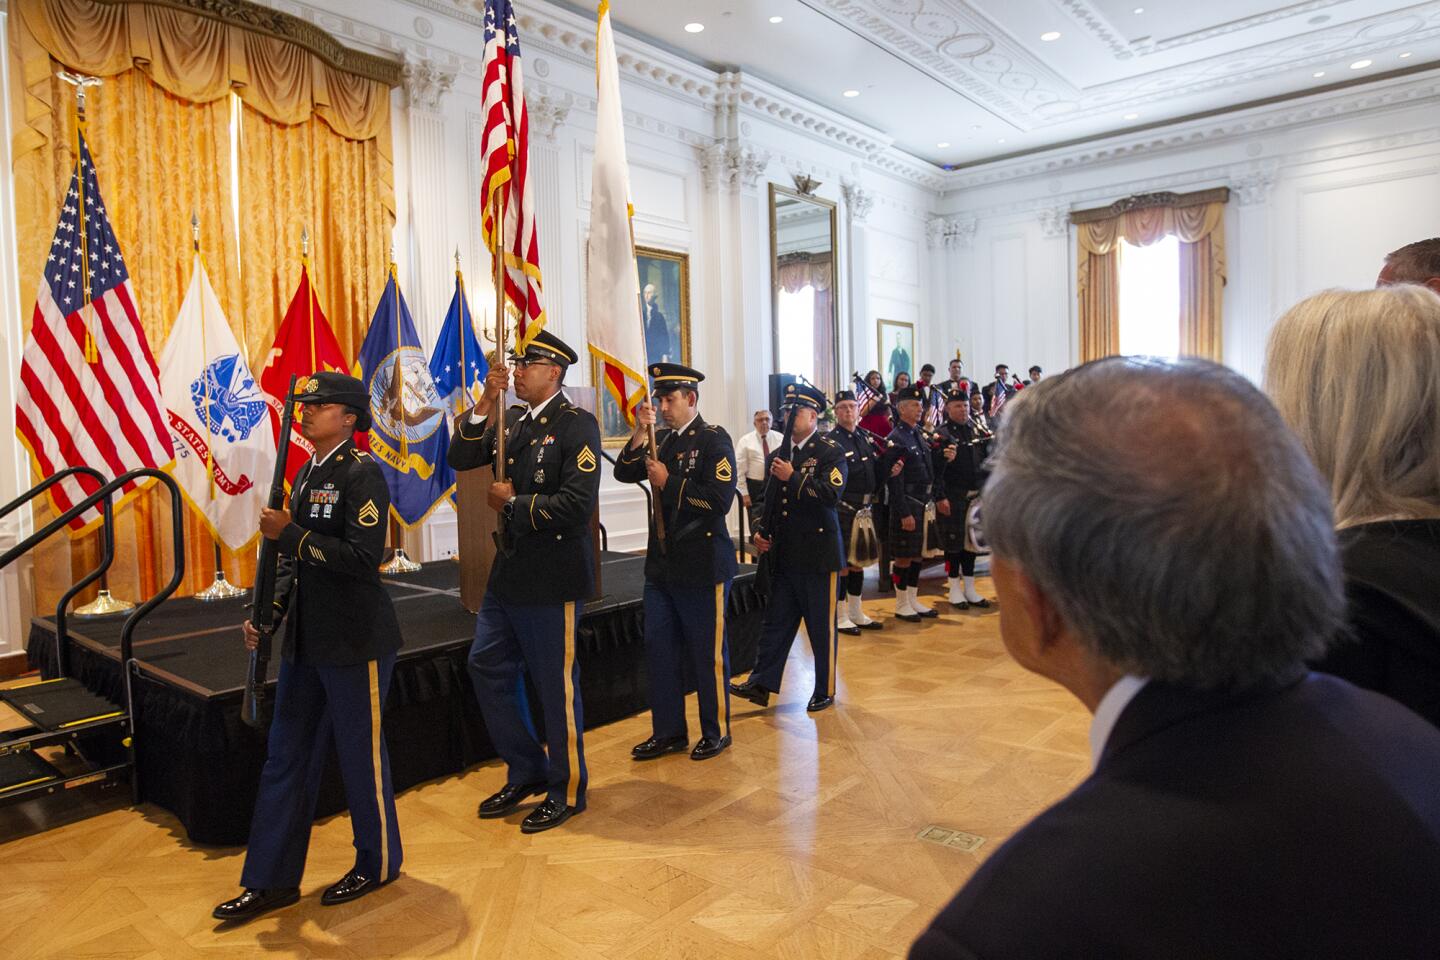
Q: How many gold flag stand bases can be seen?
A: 3